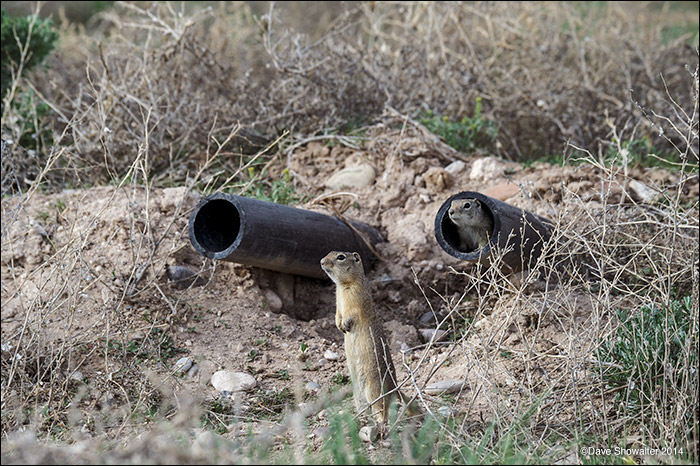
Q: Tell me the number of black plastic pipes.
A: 2